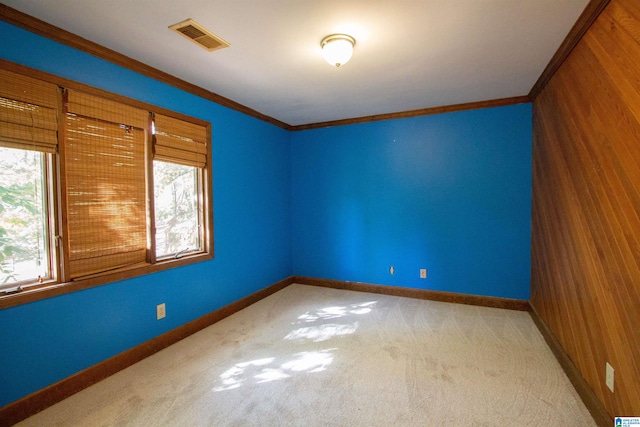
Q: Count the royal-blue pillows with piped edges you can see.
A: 0